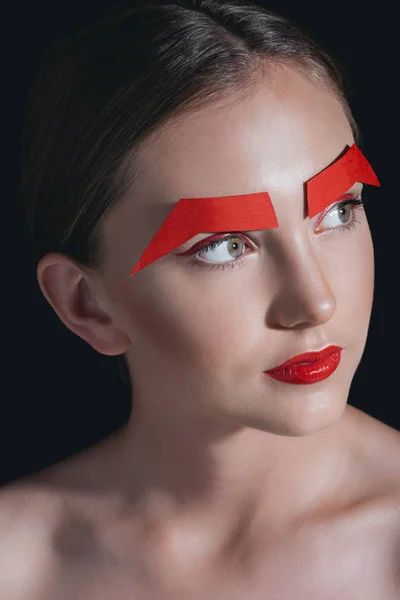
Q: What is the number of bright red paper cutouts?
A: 2